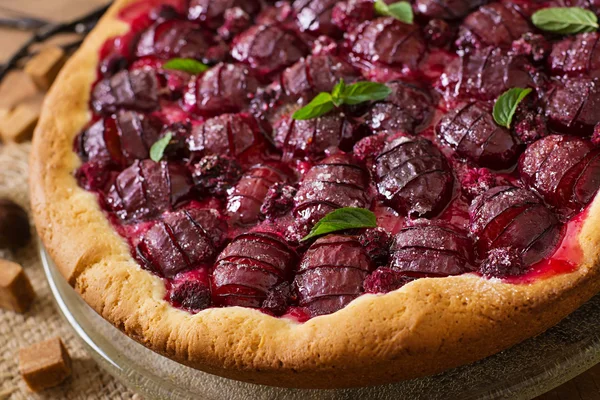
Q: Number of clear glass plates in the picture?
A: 1